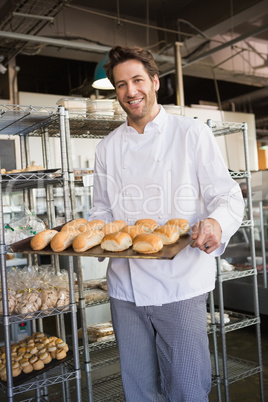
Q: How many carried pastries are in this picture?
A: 12